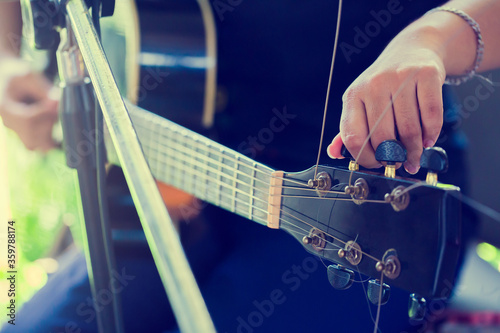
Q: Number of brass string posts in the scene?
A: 6